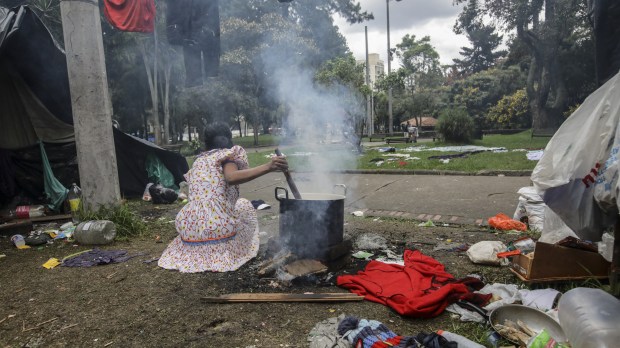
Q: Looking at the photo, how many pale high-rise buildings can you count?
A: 1